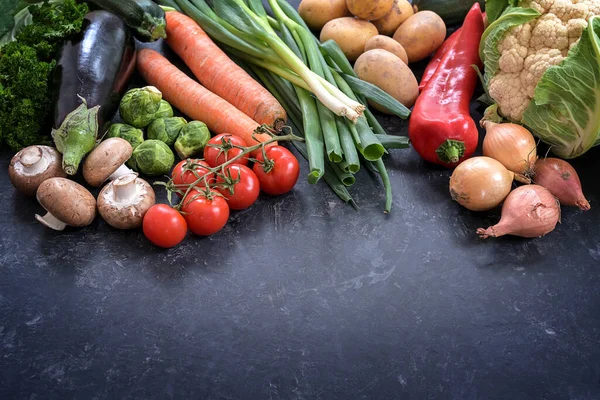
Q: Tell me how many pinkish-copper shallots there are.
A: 2